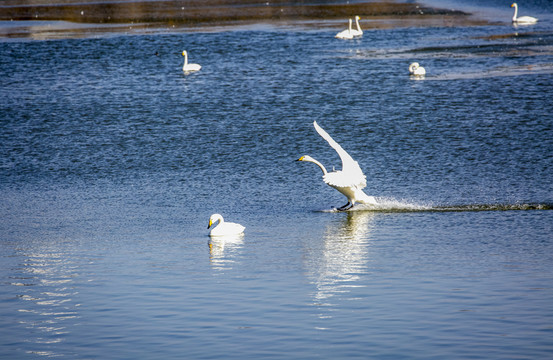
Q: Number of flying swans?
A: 1